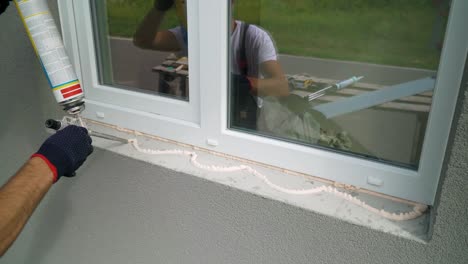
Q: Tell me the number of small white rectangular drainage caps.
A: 3